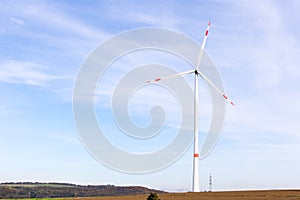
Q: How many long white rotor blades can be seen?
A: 3